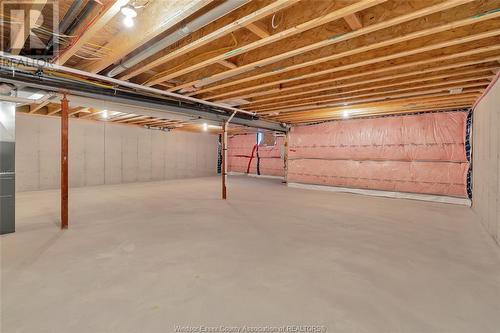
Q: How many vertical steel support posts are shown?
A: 2